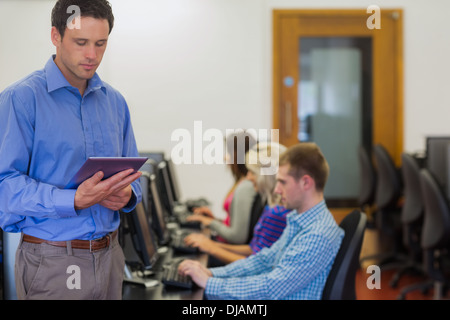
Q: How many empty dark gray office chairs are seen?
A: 4